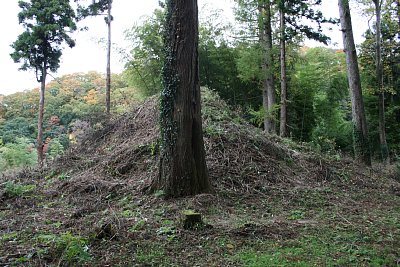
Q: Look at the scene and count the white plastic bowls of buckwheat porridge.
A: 0